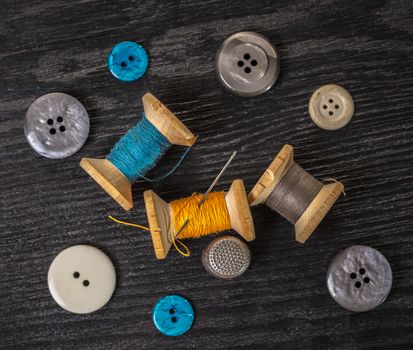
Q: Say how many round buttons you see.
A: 7